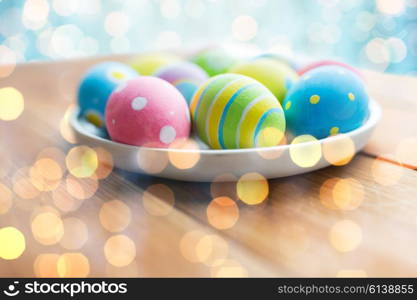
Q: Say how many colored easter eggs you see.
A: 10